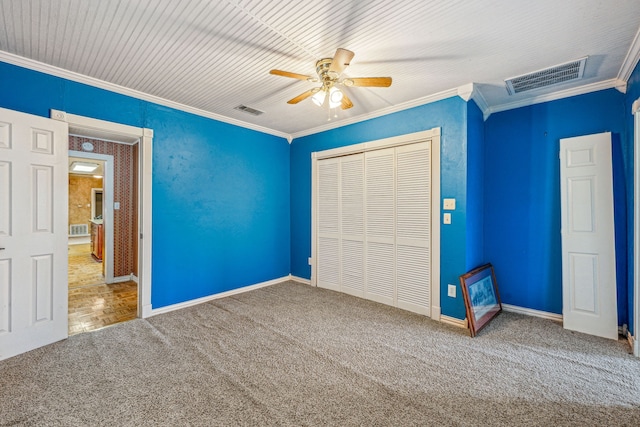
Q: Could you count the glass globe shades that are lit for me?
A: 3